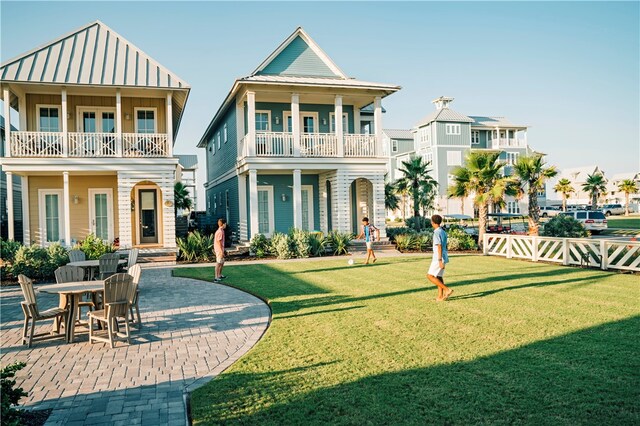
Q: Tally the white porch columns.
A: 12